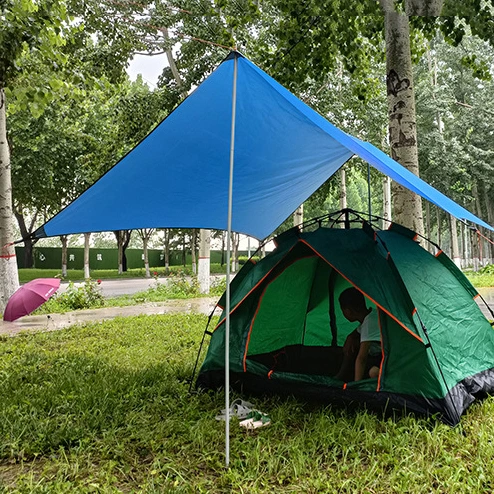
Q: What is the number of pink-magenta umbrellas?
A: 1